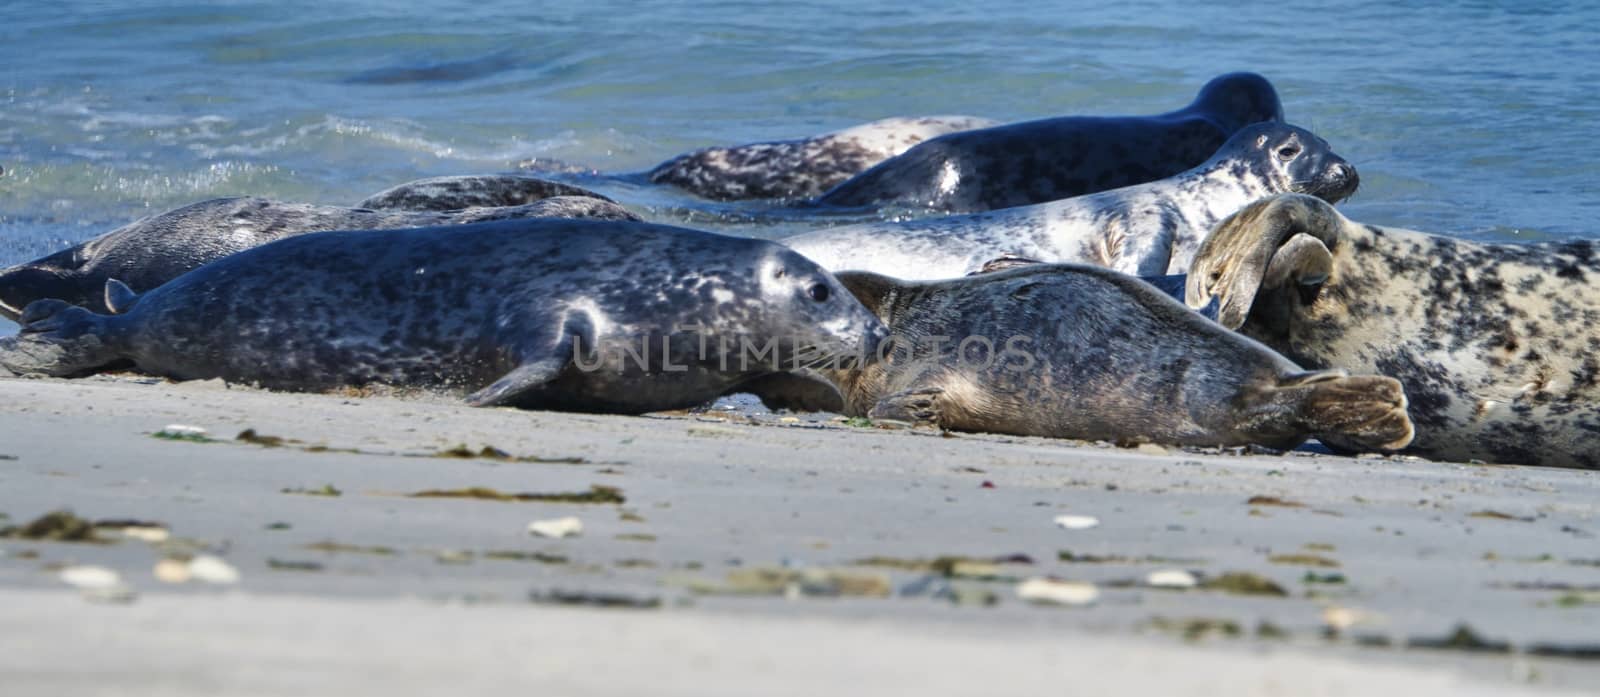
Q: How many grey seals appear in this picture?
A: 8